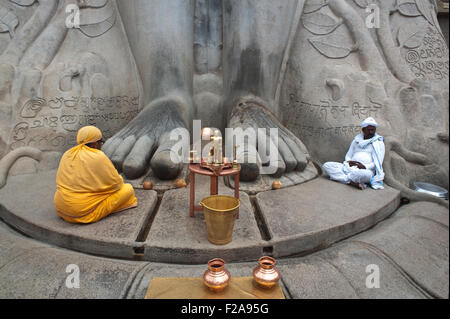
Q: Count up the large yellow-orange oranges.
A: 0